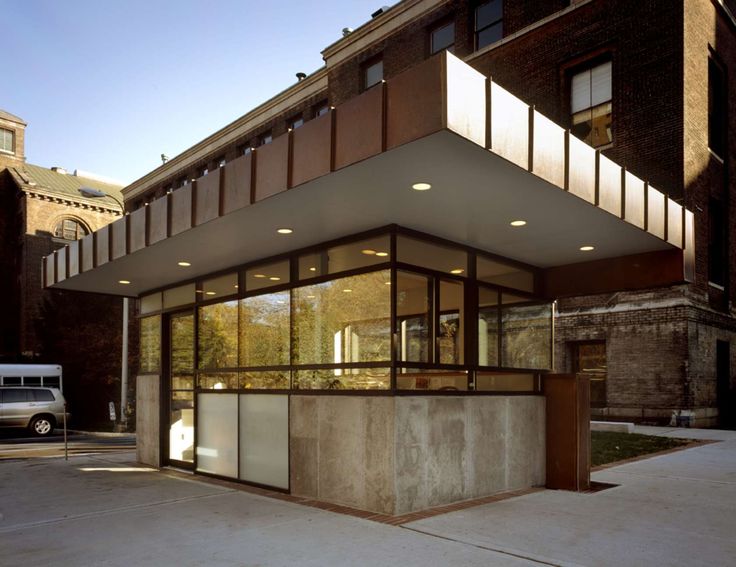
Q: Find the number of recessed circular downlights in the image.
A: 6